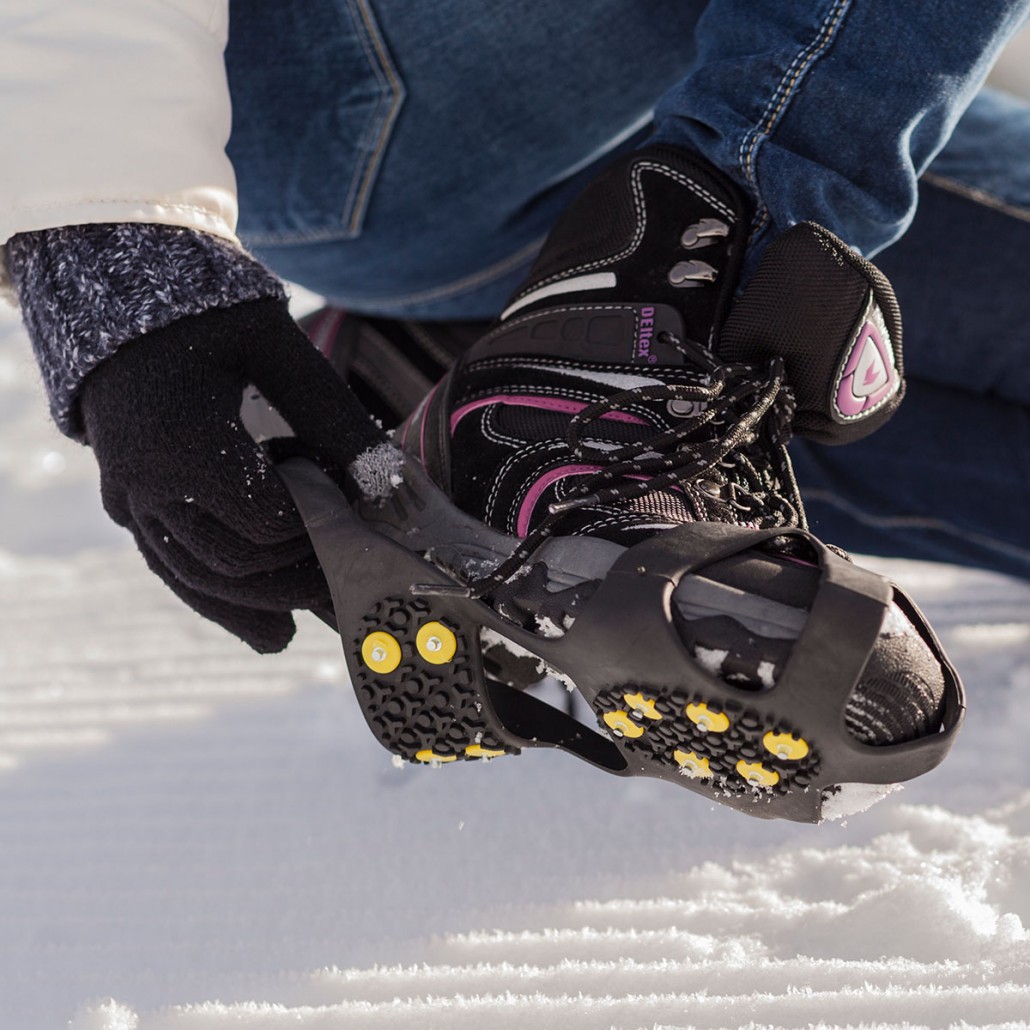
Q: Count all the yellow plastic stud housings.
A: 10